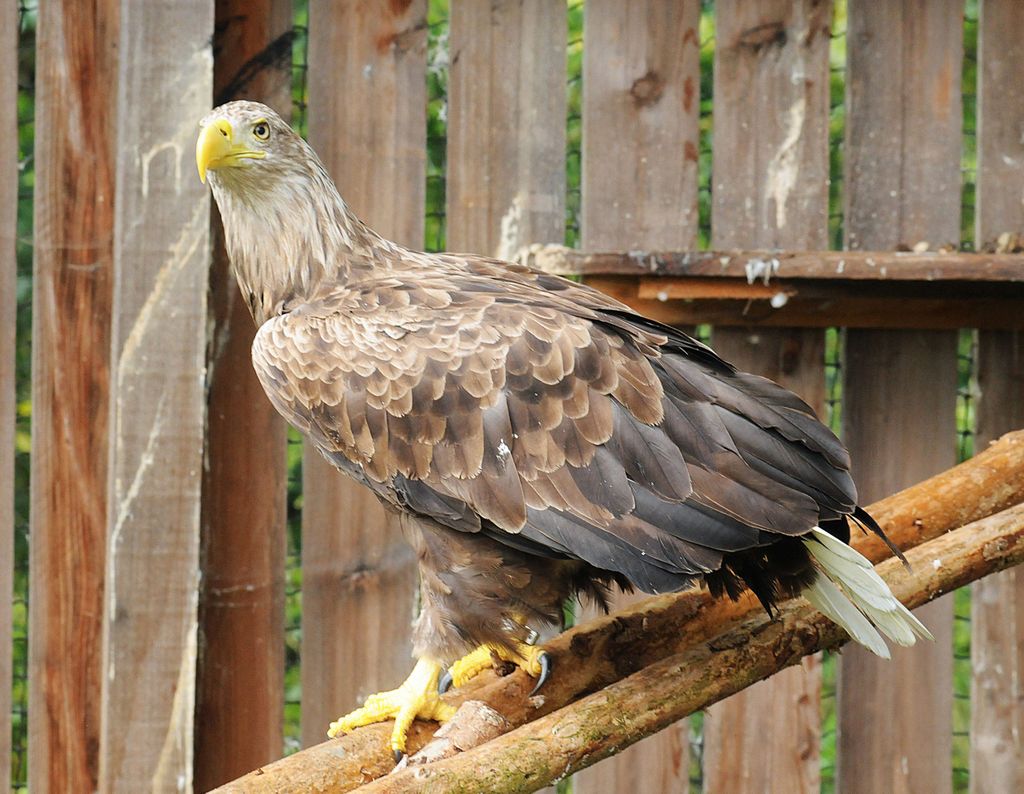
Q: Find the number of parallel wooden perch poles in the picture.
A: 2